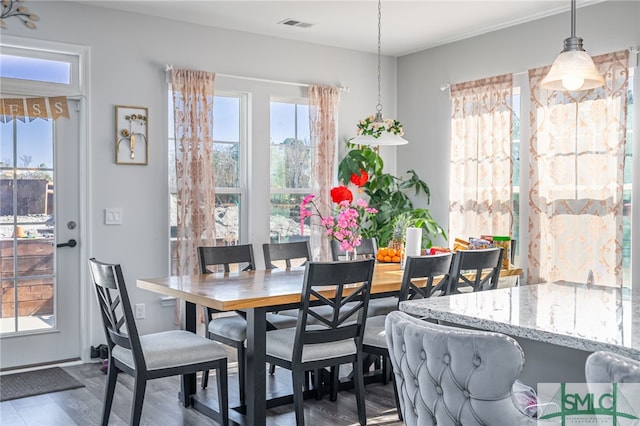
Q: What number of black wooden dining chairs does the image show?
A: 7